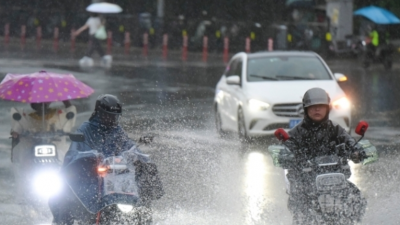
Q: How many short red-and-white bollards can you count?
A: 14